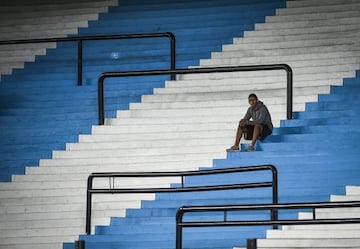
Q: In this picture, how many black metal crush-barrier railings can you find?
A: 4